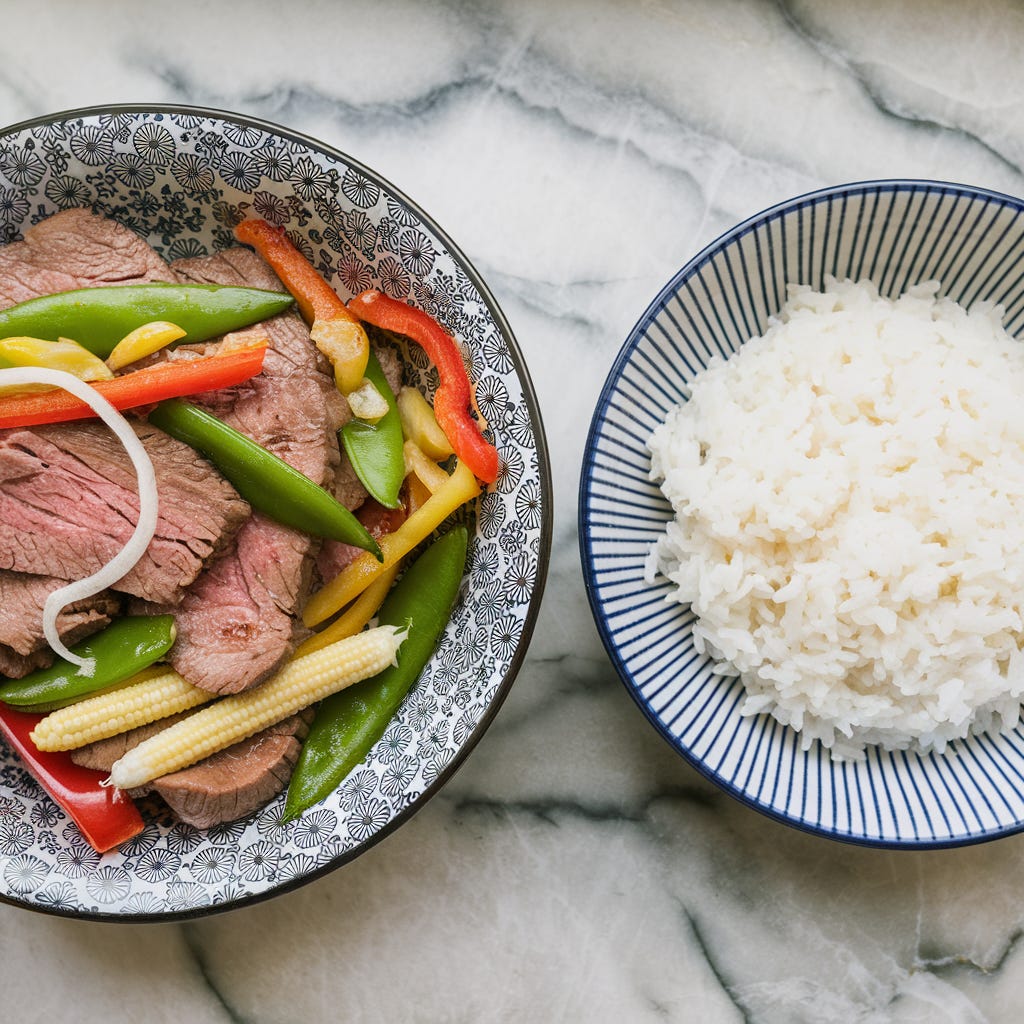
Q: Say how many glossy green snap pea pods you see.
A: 5